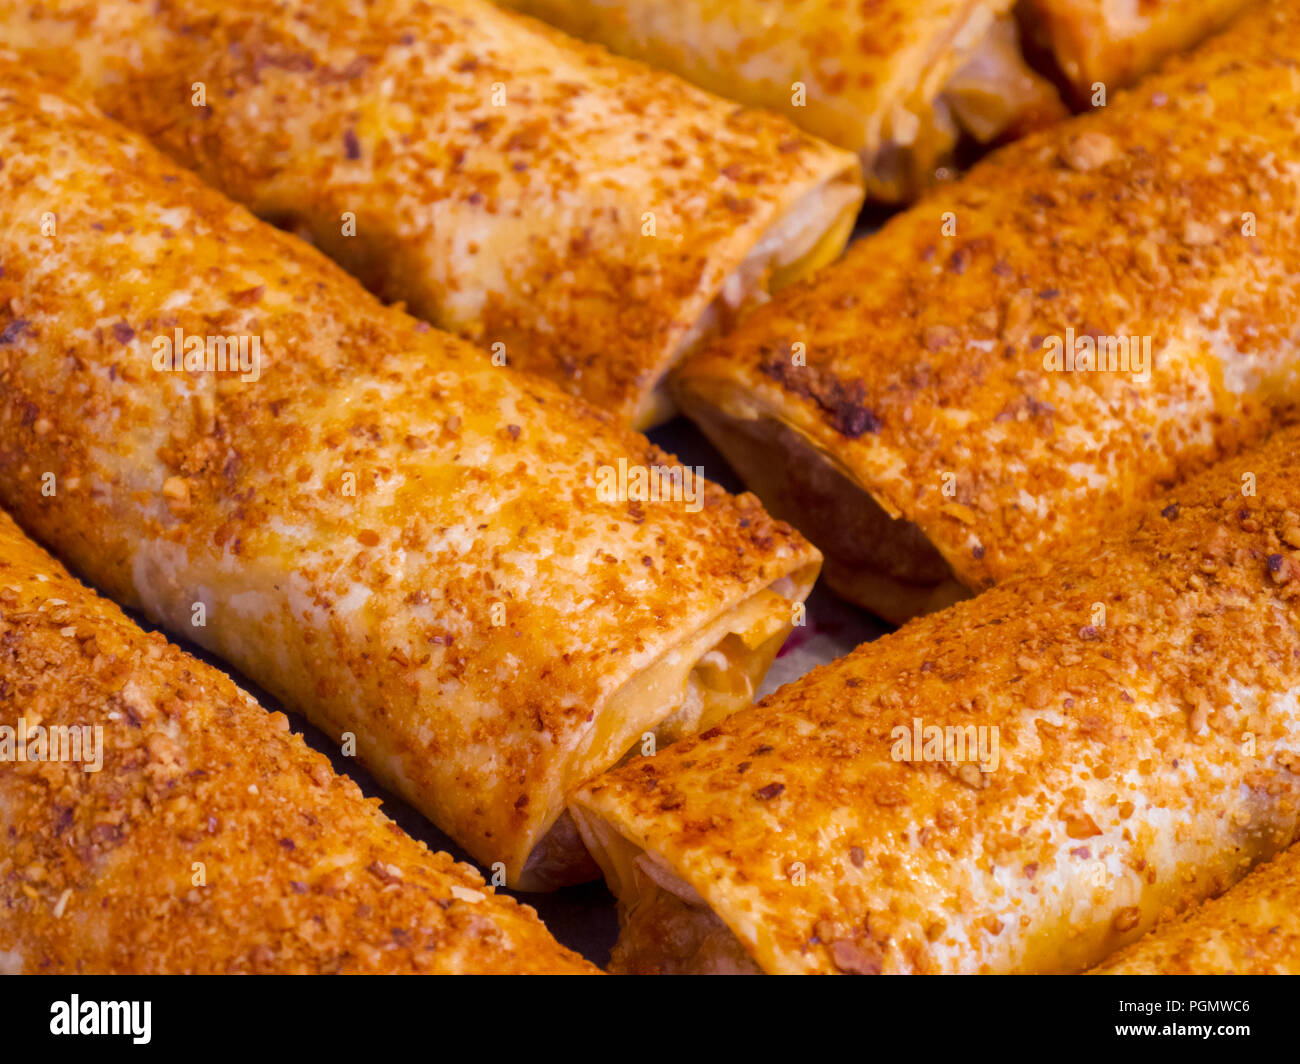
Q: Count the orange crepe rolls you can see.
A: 8